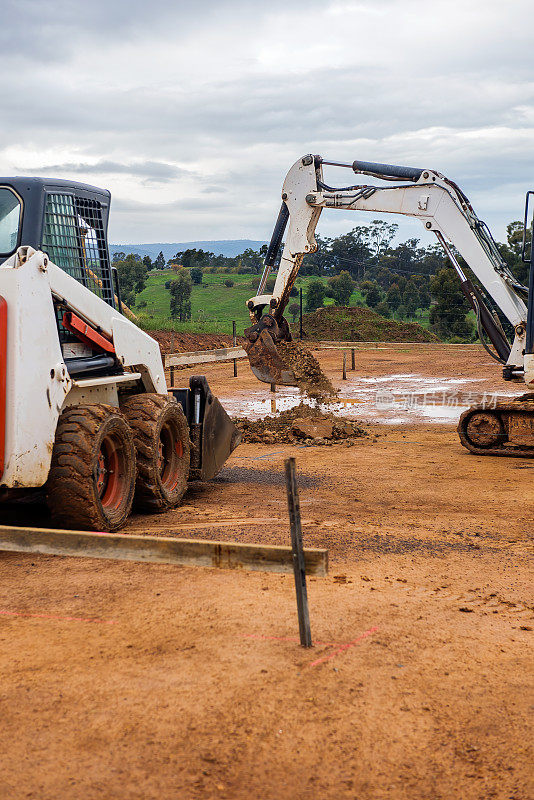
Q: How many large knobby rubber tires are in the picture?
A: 2